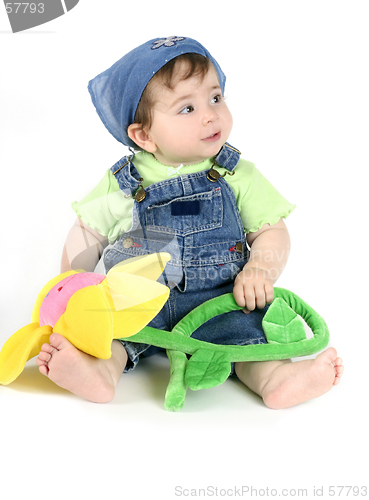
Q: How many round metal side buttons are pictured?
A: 2